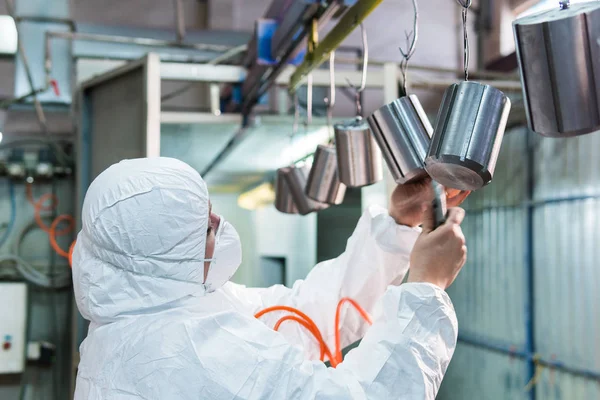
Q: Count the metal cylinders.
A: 7